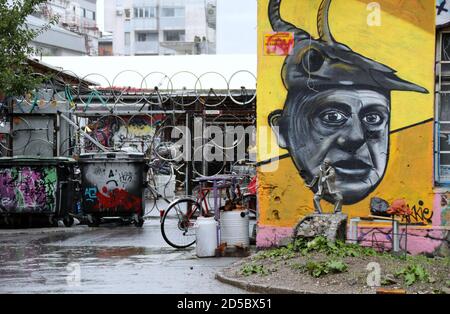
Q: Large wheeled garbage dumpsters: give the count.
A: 2